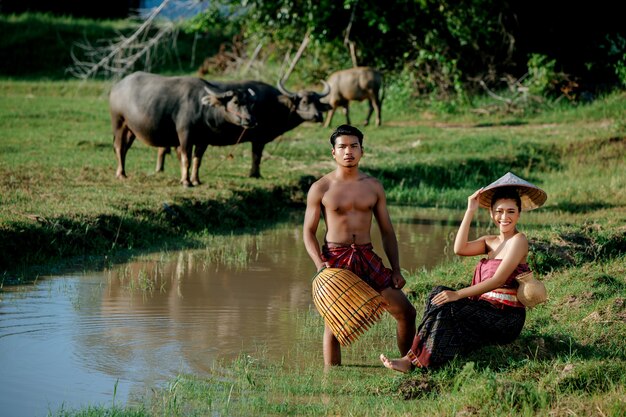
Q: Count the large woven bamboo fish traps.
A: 1